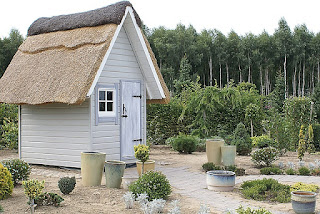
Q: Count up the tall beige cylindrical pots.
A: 2